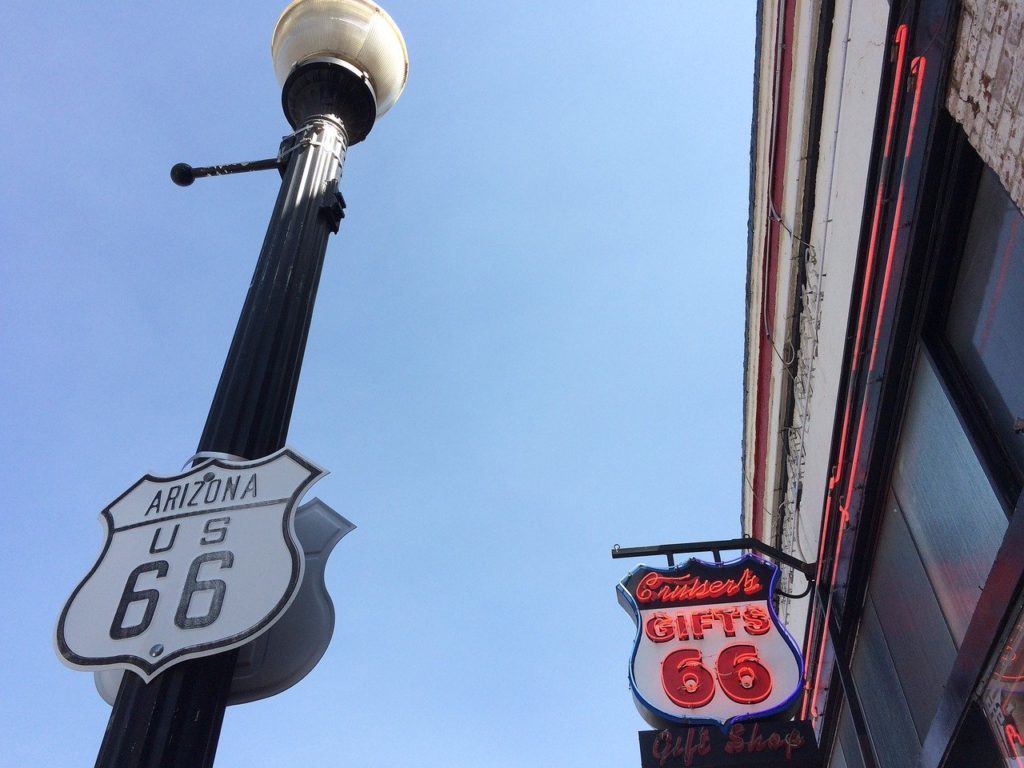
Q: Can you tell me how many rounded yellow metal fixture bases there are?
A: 0